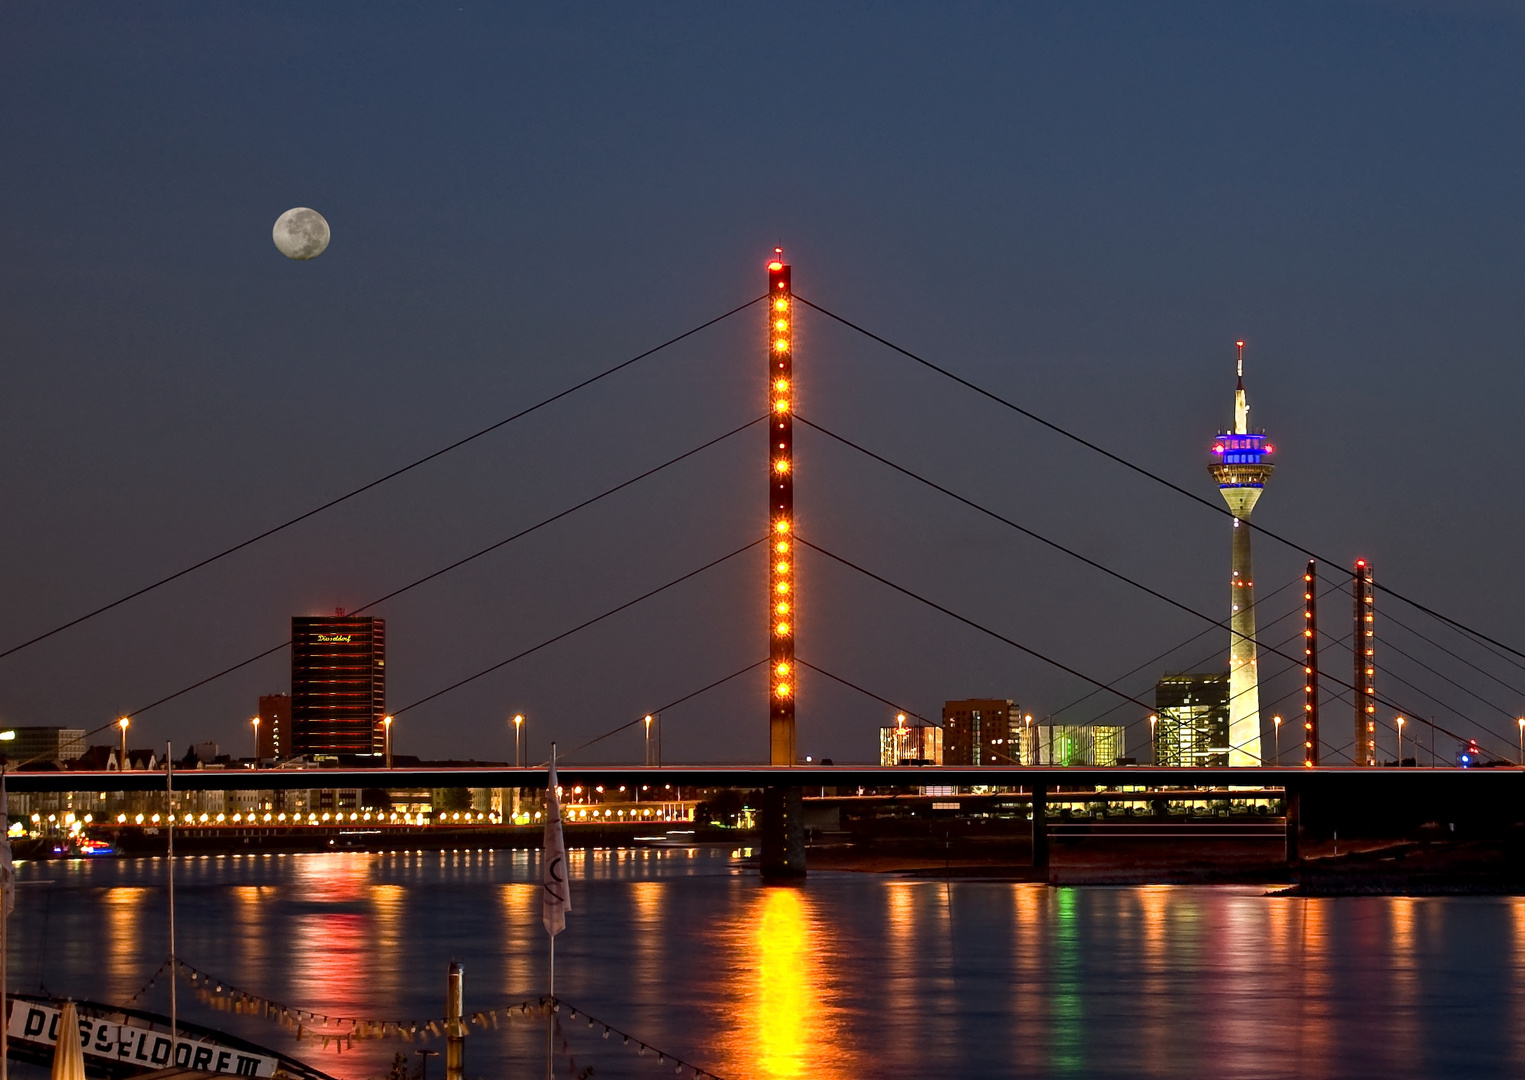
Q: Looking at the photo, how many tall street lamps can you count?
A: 11